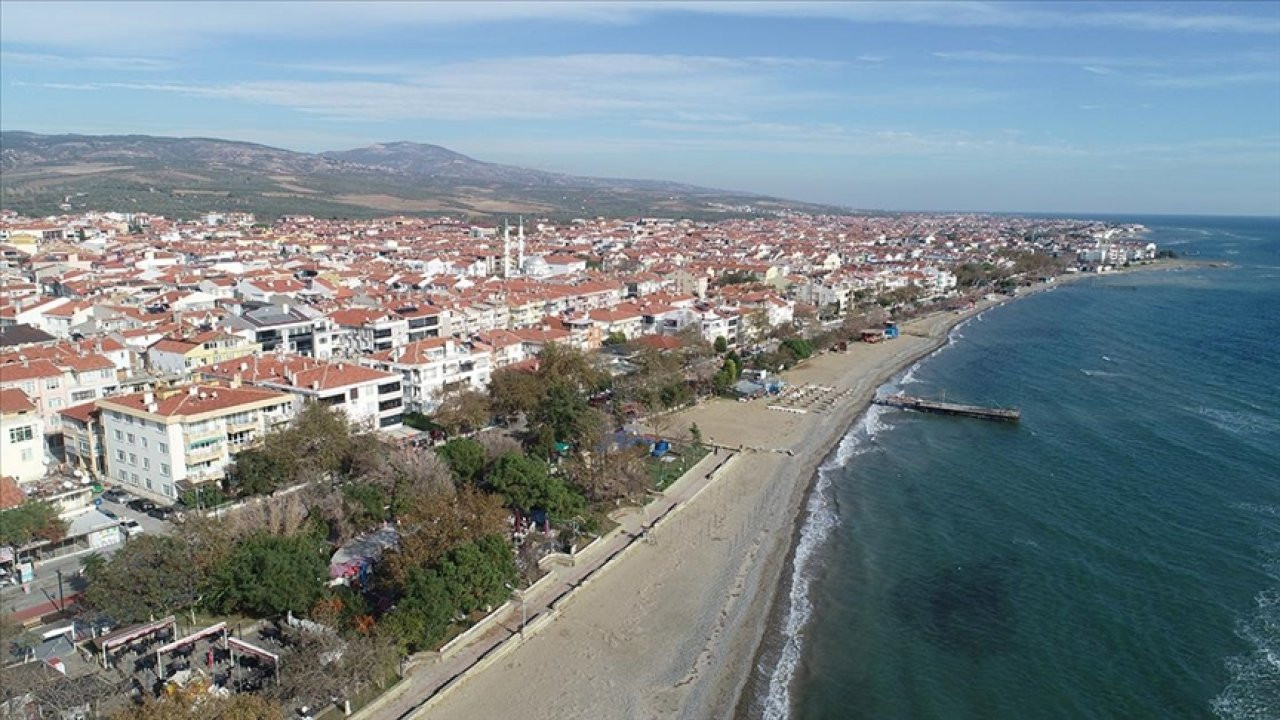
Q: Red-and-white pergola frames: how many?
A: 3